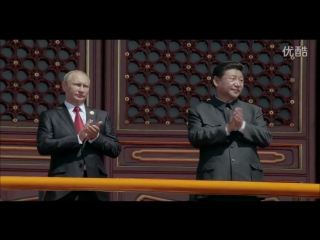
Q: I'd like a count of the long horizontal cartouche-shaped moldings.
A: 2